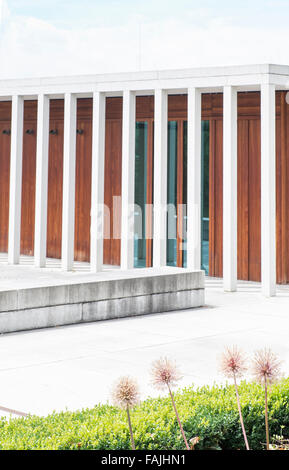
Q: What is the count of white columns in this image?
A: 9